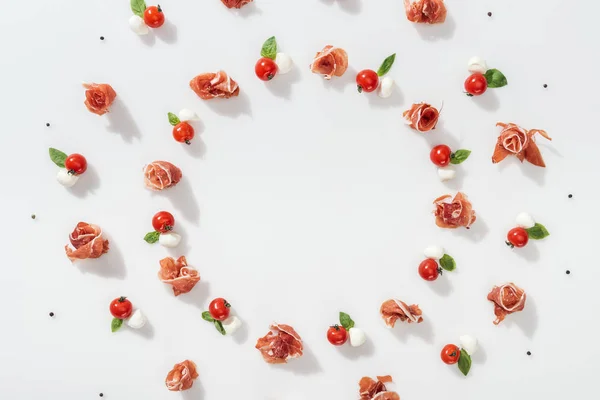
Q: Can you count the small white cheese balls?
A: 14